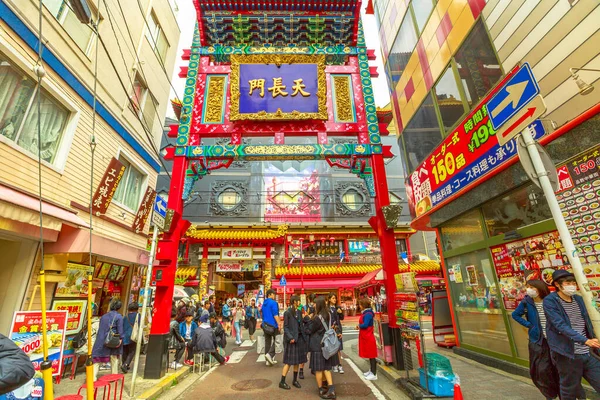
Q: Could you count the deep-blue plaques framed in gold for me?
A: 1